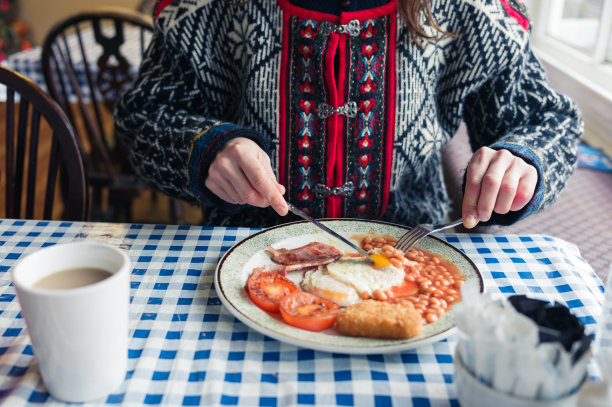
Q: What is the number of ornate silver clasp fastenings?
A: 3